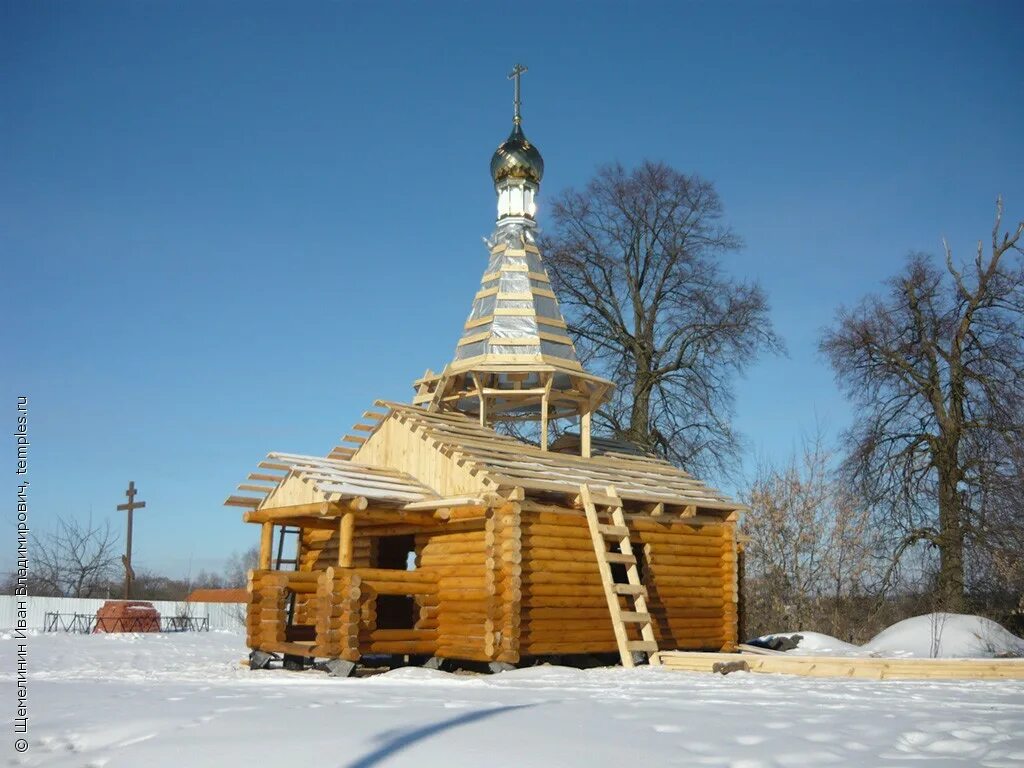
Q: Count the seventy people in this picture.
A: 0